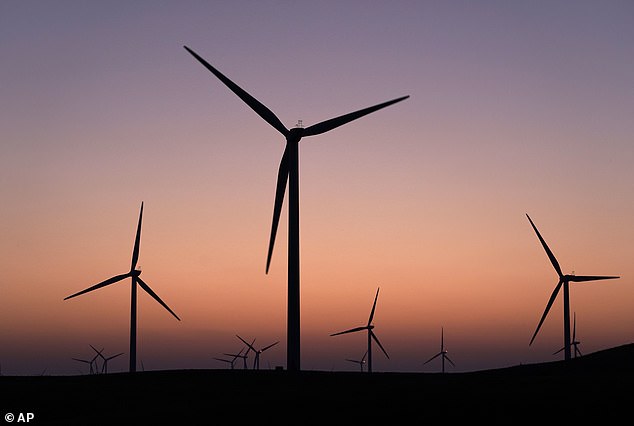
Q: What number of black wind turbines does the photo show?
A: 12